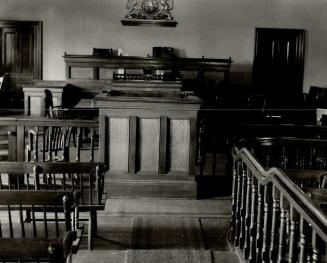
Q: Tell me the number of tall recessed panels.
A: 3